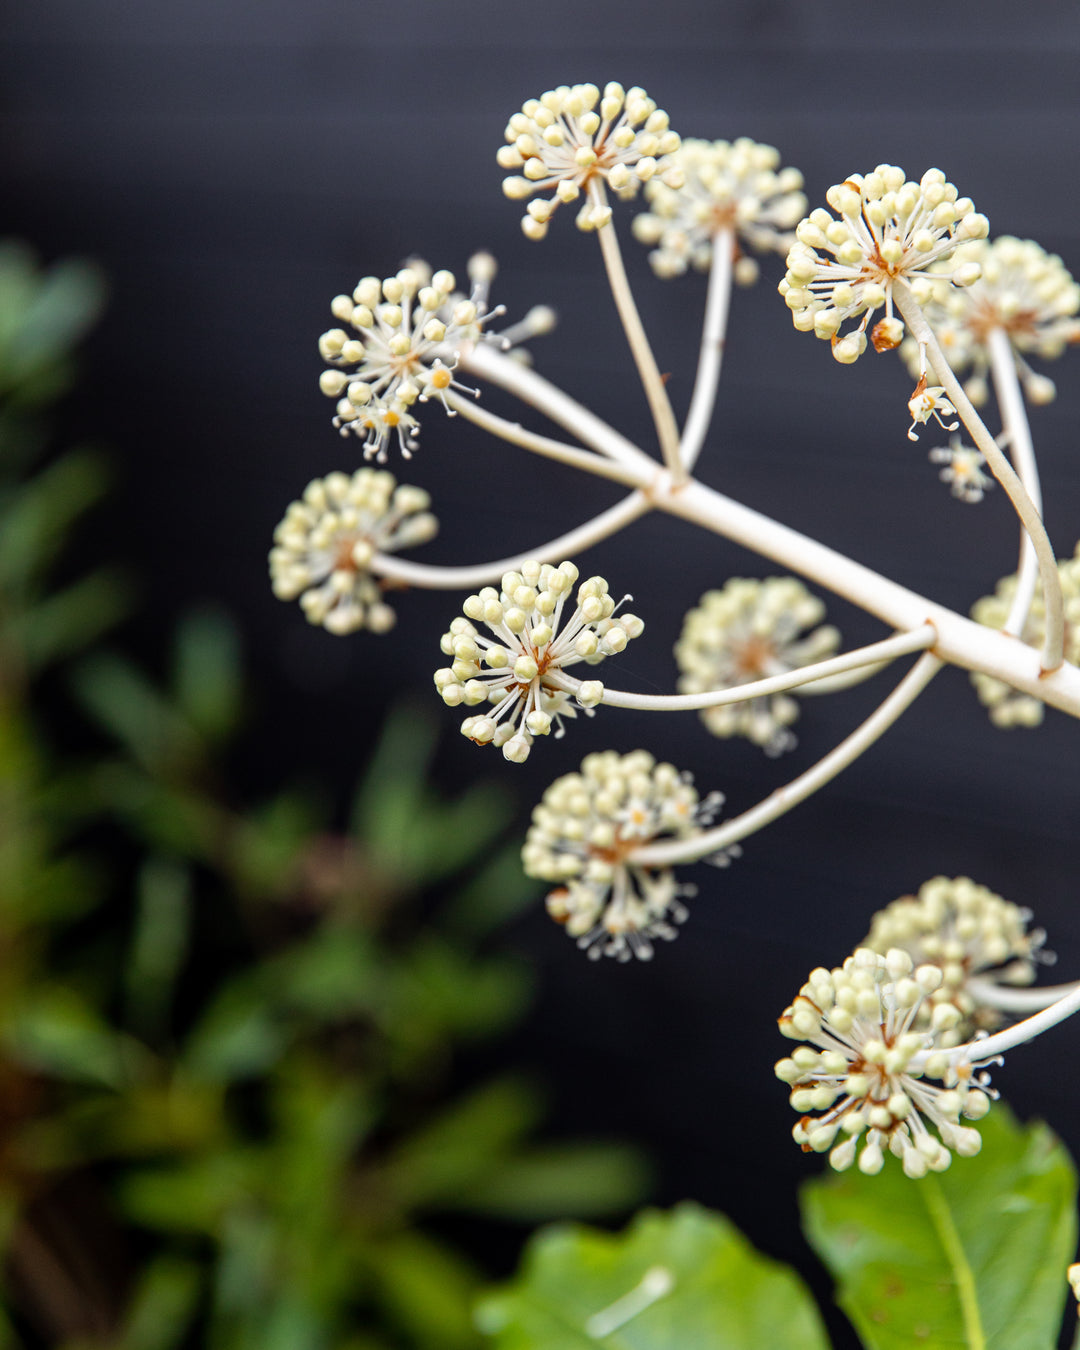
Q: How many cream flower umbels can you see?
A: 12